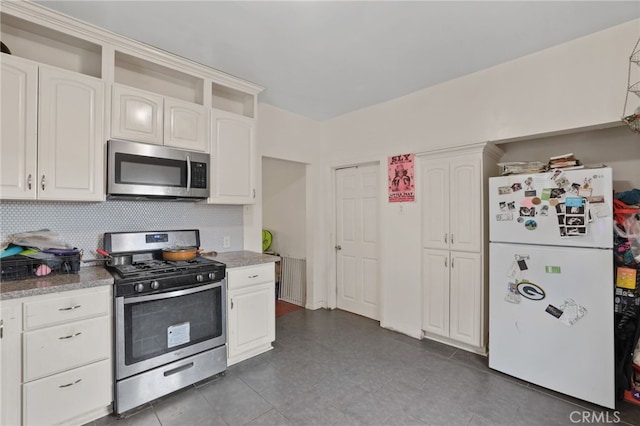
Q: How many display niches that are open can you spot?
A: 3